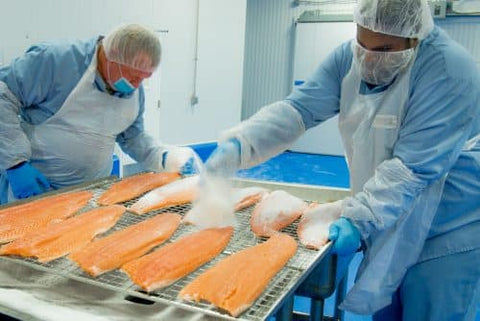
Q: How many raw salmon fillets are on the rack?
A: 10